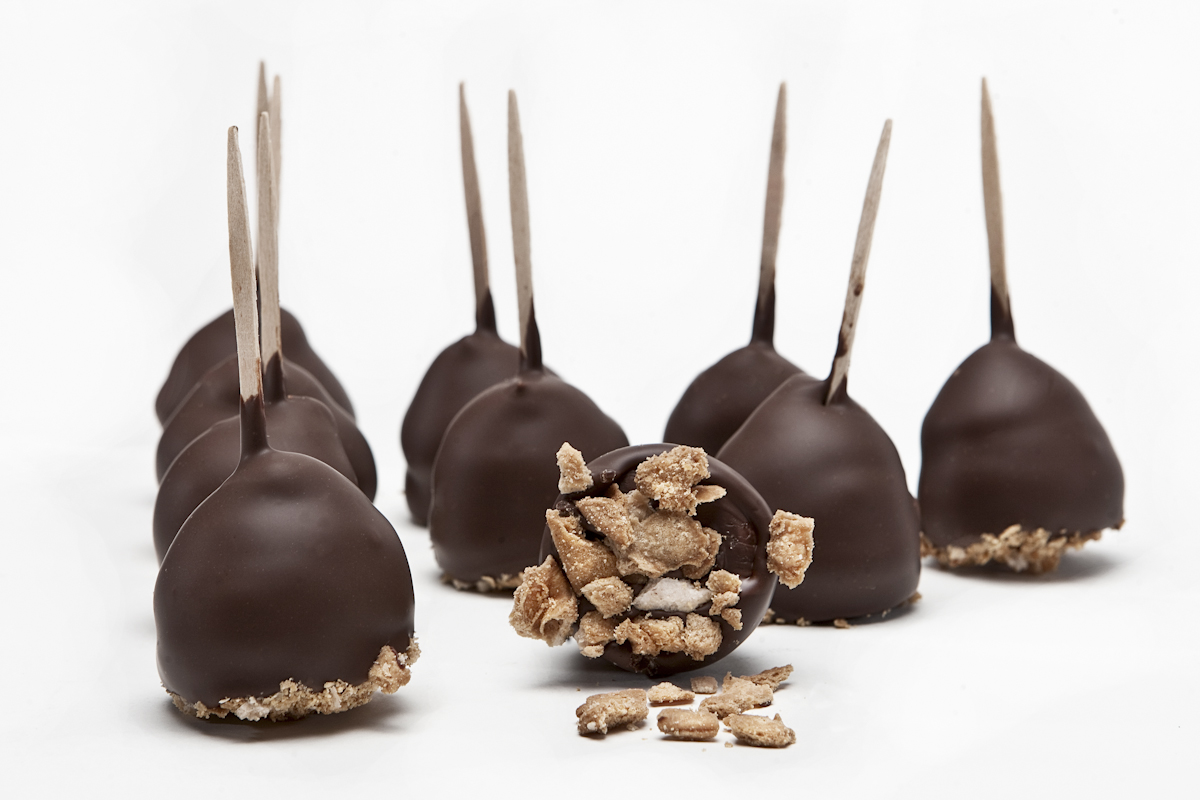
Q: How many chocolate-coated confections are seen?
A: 10